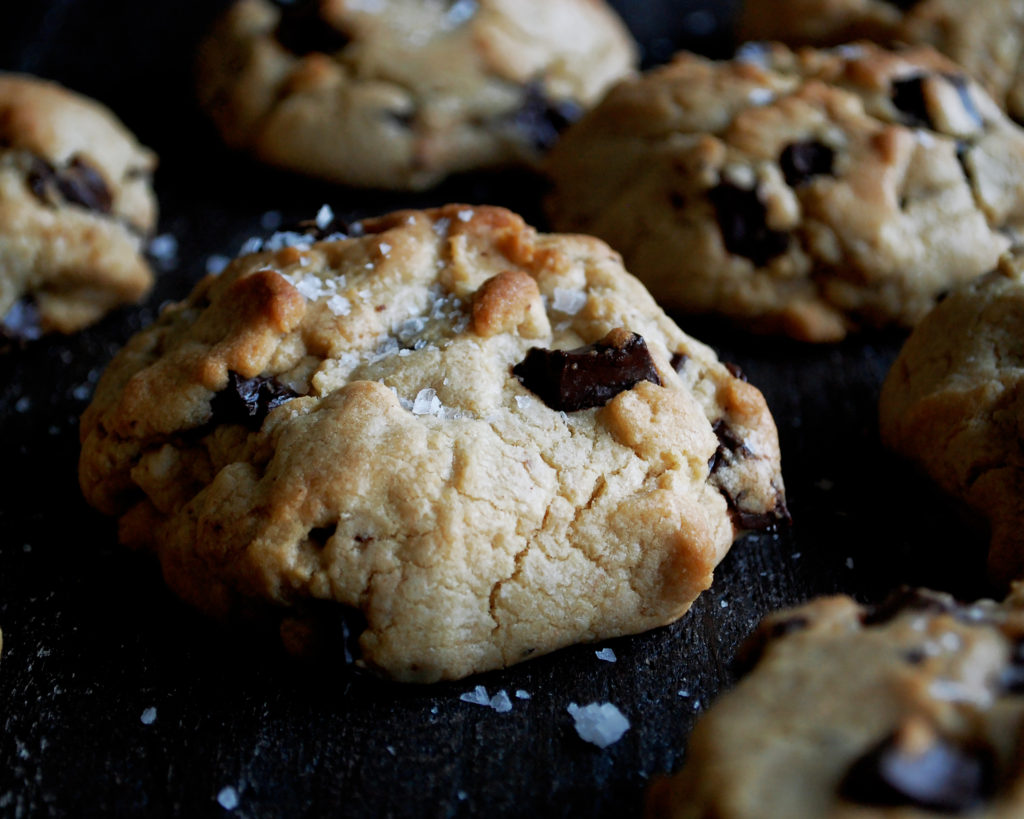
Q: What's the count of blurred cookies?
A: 6